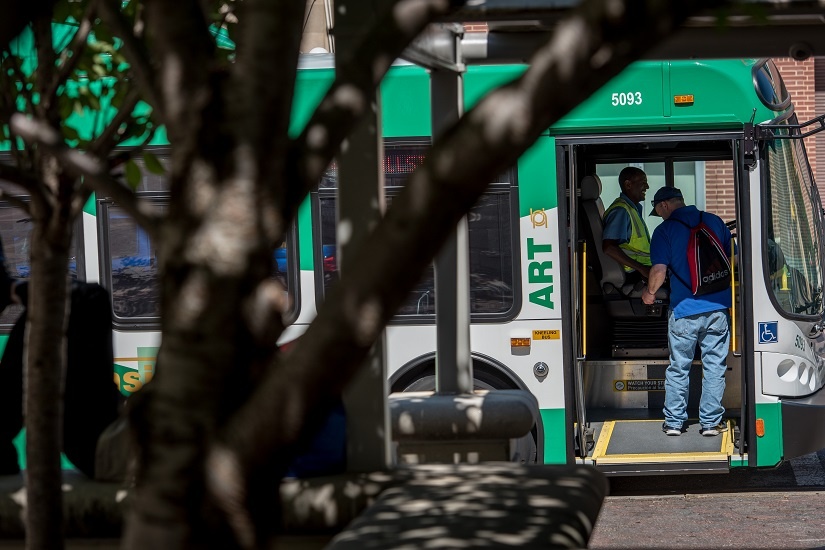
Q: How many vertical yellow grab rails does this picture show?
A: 2